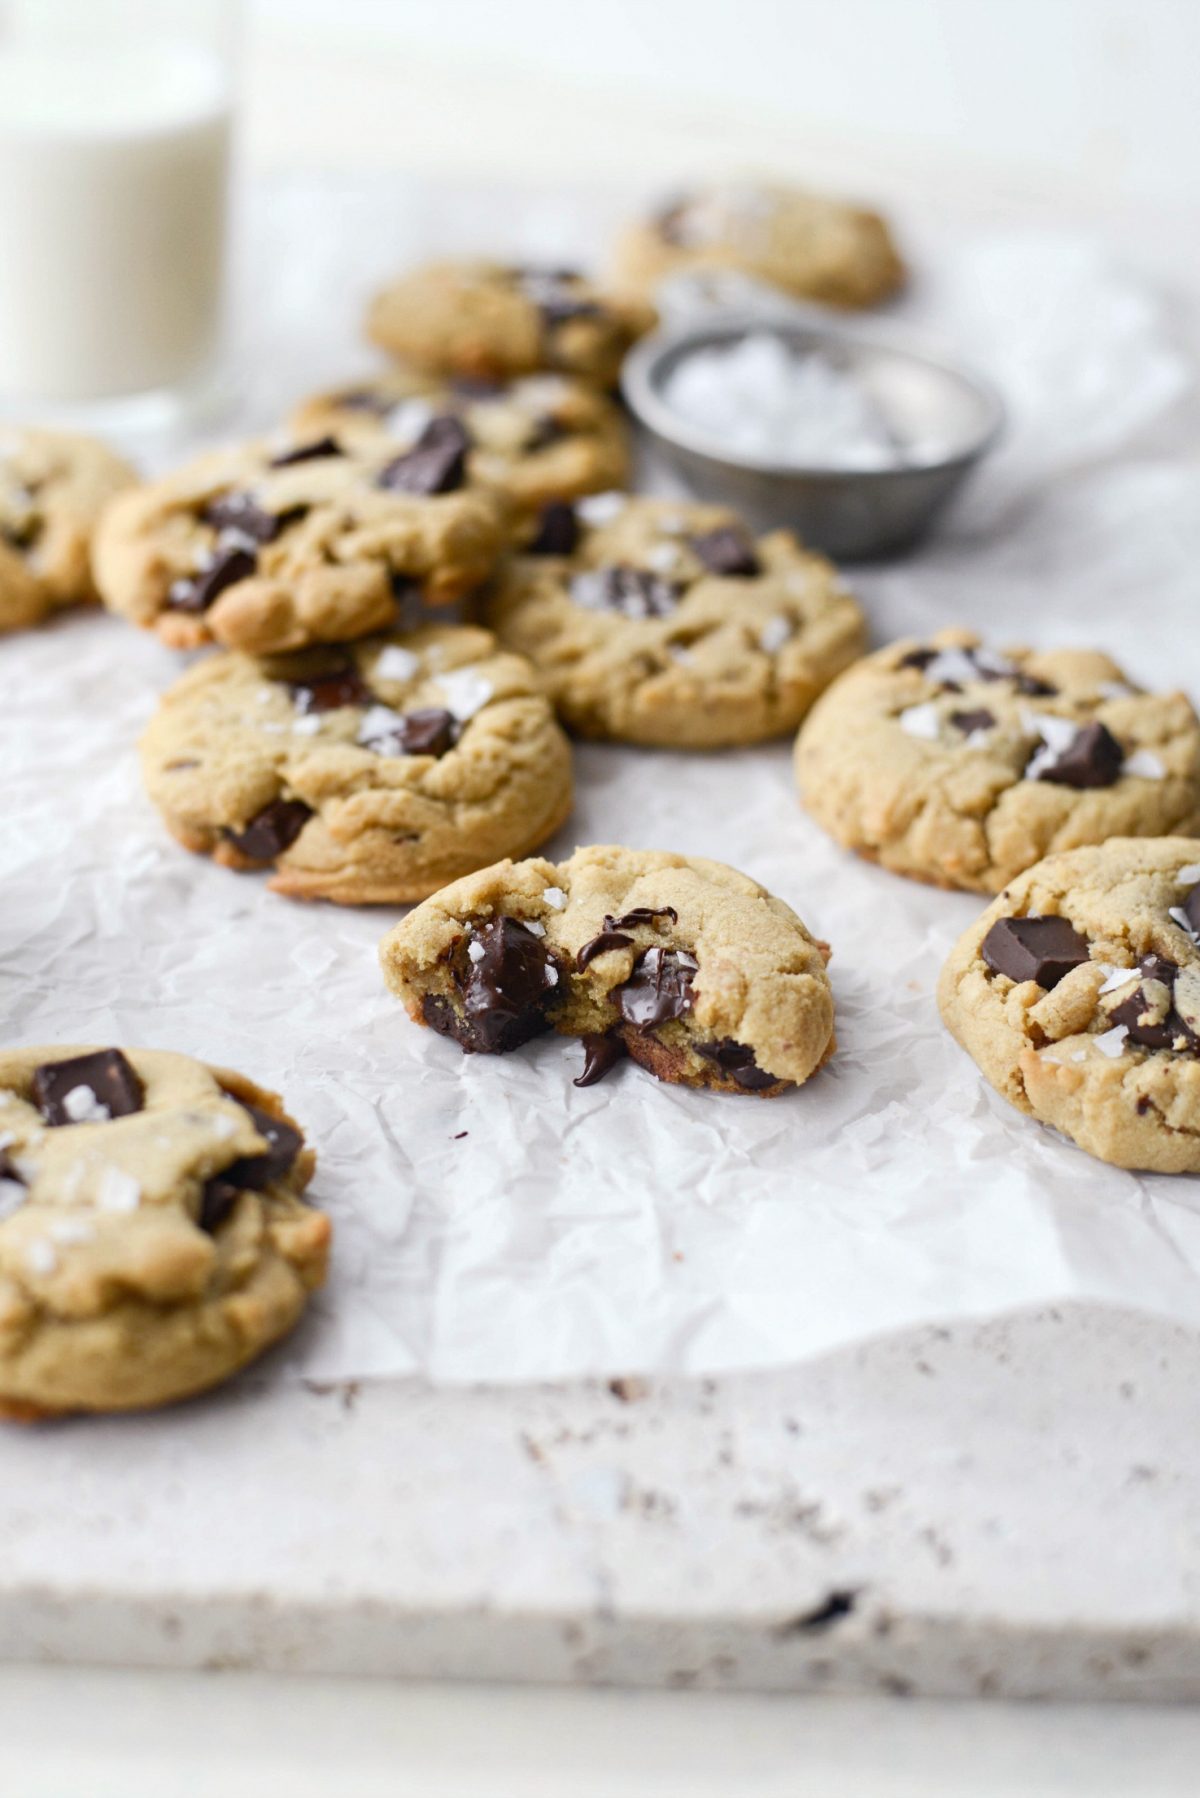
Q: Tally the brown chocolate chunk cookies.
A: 11